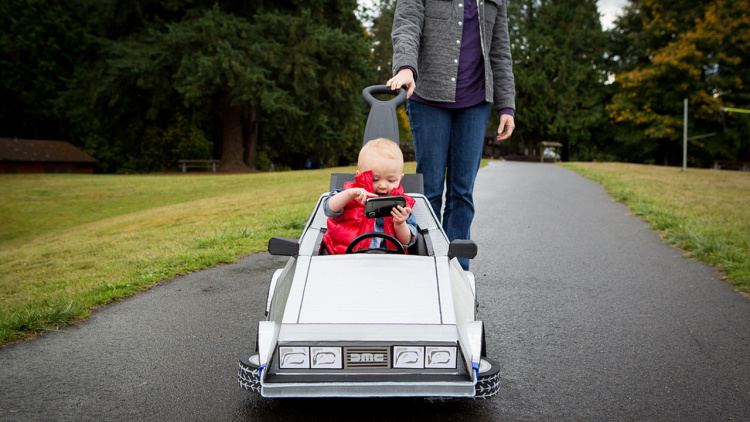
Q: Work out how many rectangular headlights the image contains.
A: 4